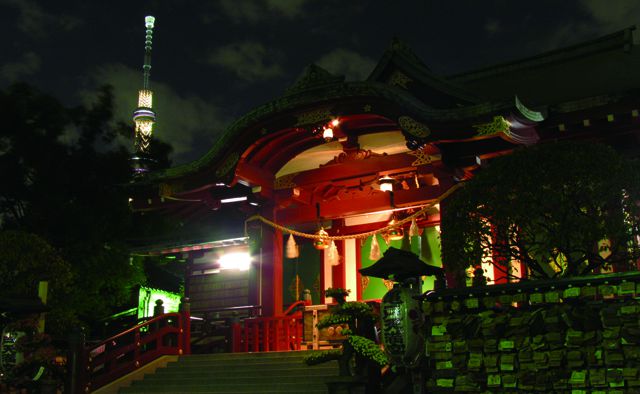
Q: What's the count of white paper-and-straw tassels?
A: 4